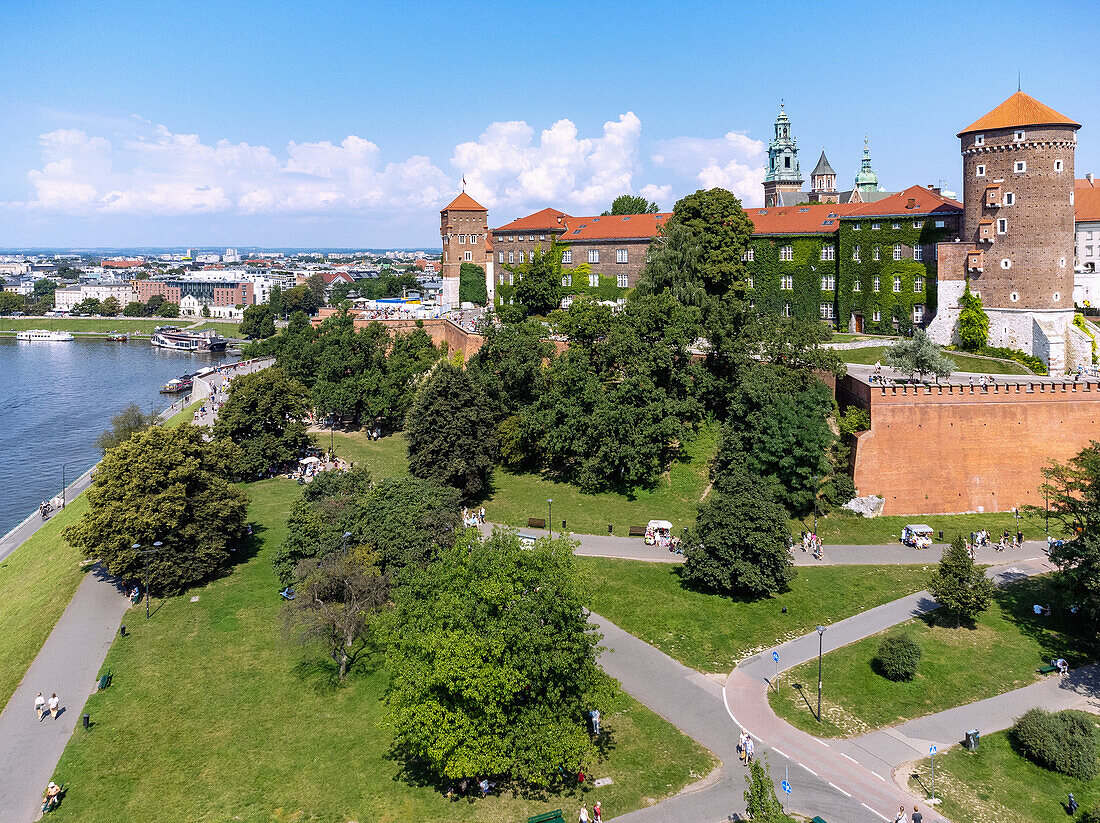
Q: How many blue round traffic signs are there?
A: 2